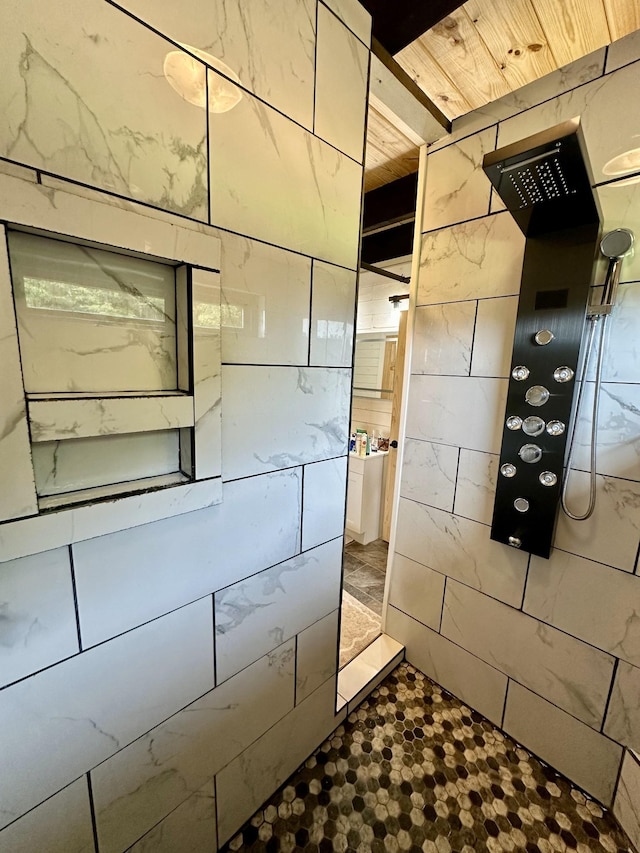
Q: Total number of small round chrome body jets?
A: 6